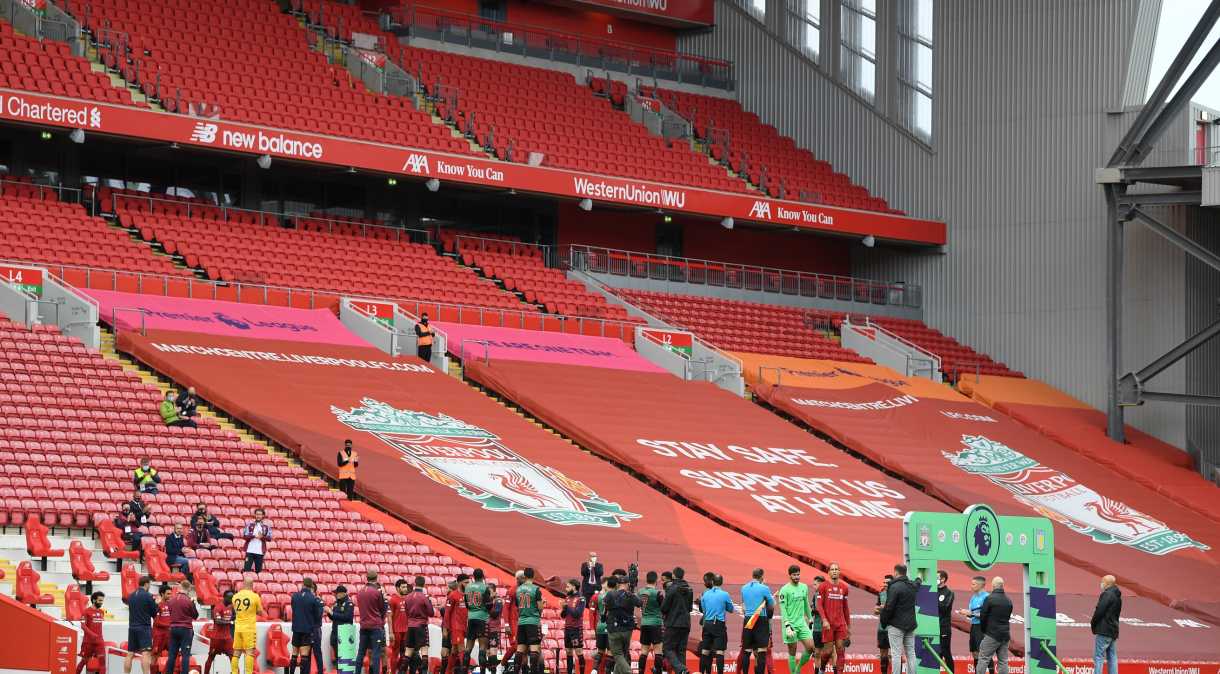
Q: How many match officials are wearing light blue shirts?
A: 3